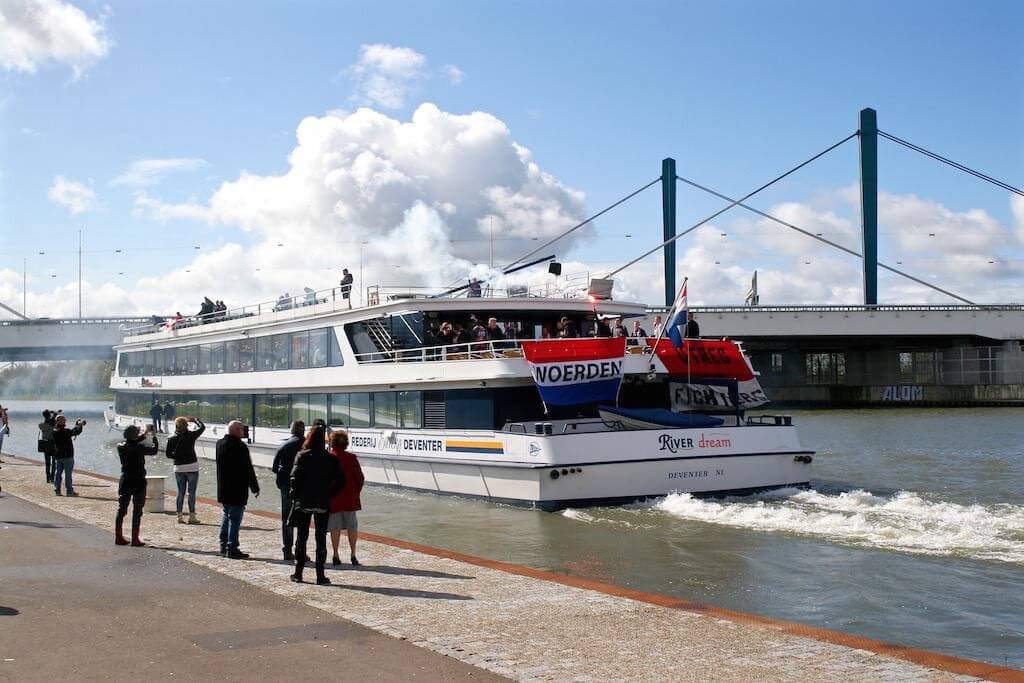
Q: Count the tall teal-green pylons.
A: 2